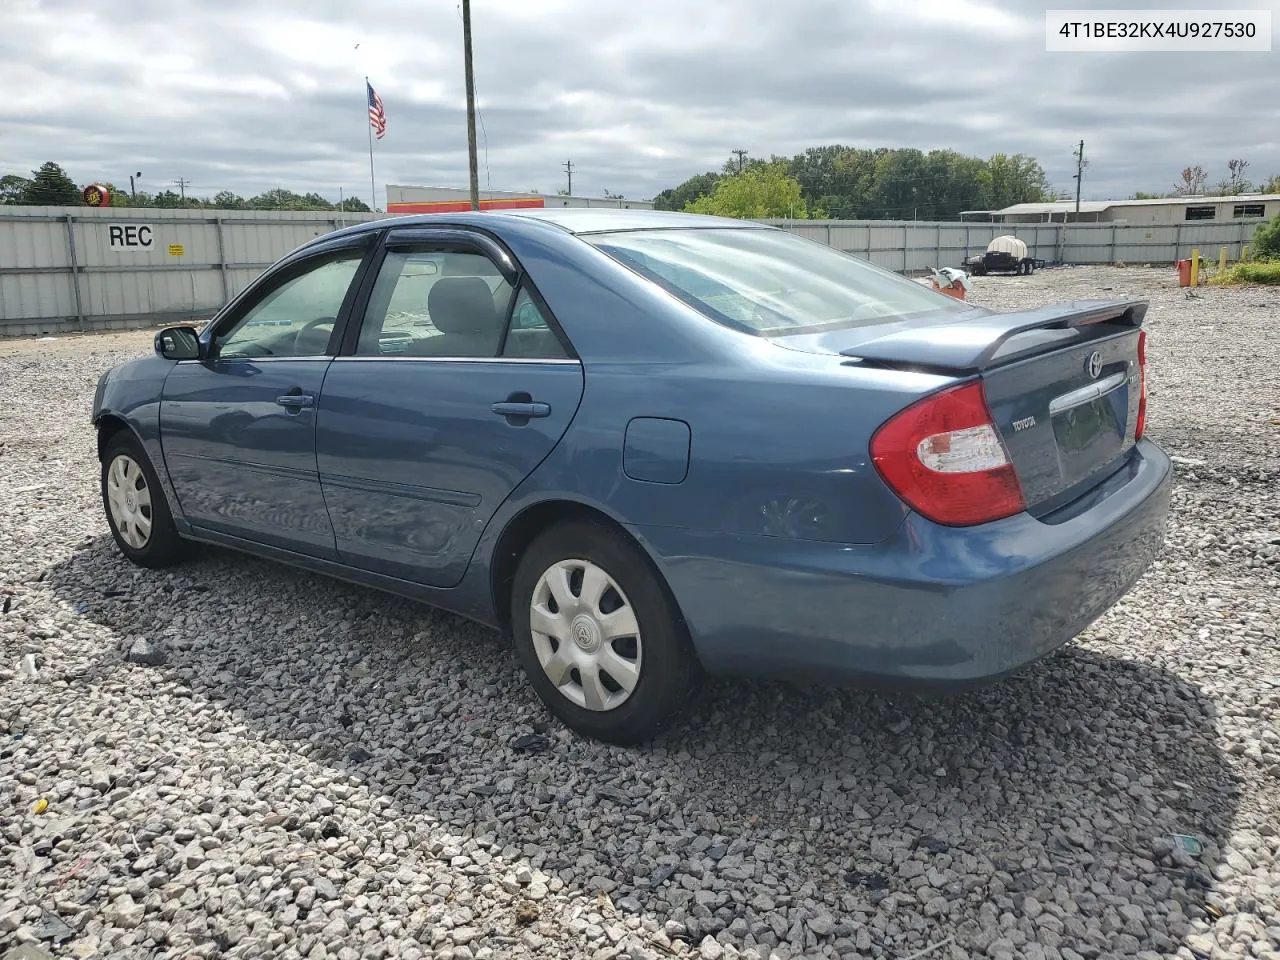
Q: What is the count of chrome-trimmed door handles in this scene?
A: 0